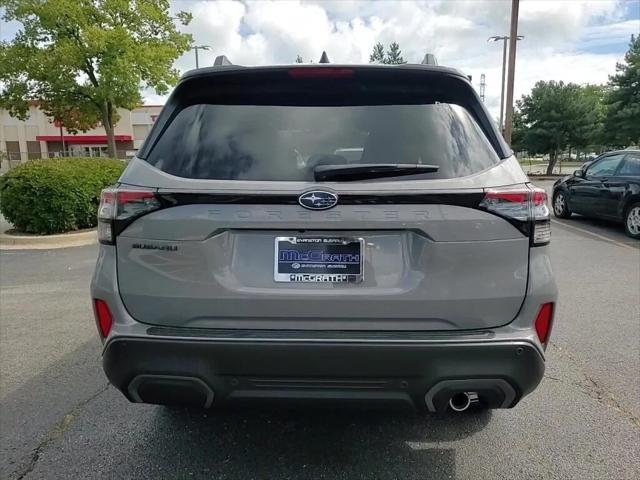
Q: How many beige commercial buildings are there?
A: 1